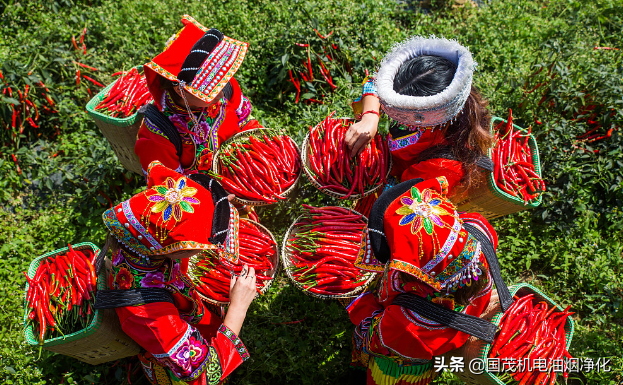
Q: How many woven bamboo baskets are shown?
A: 8